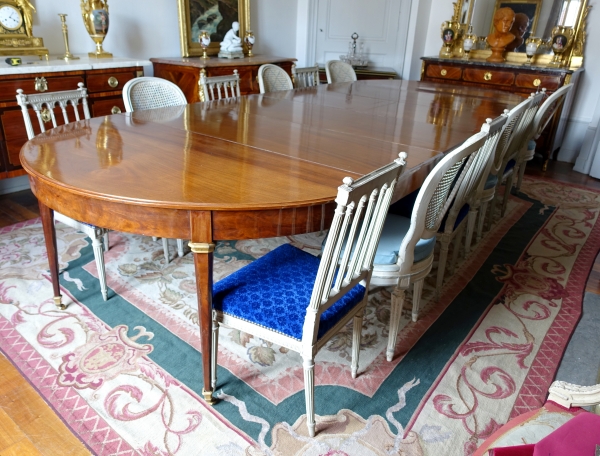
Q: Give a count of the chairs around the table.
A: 12